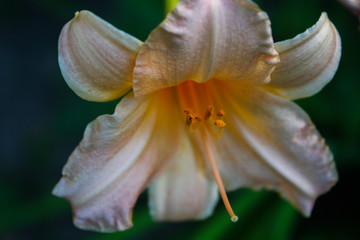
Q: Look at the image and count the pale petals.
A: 6